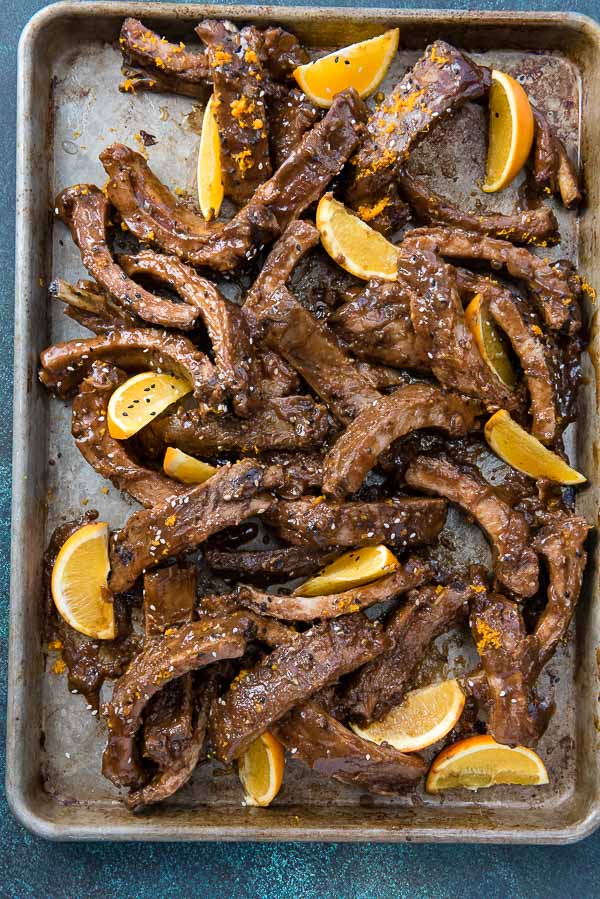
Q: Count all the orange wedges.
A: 13